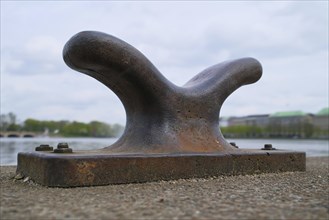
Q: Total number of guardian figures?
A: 0